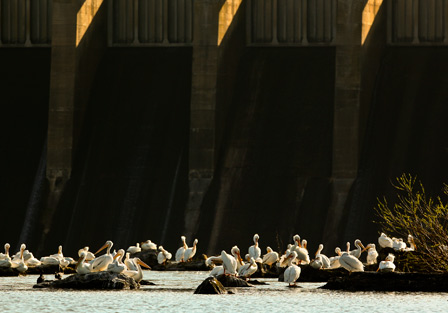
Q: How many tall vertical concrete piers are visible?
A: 3